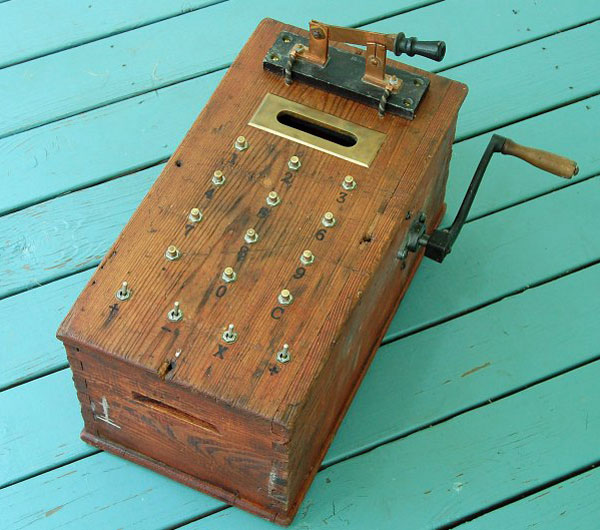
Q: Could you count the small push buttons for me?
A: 12